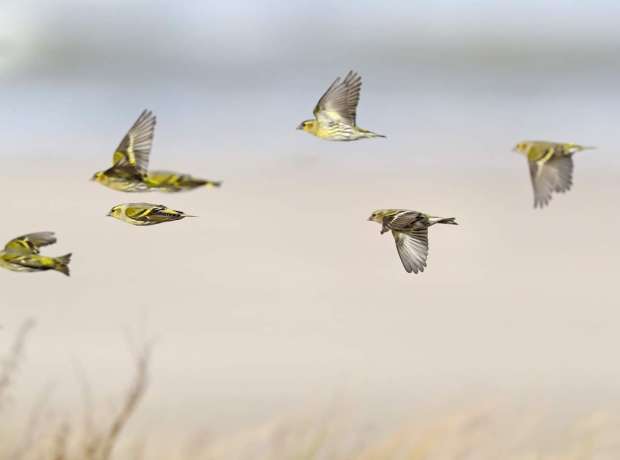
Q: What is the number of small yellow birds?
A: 7